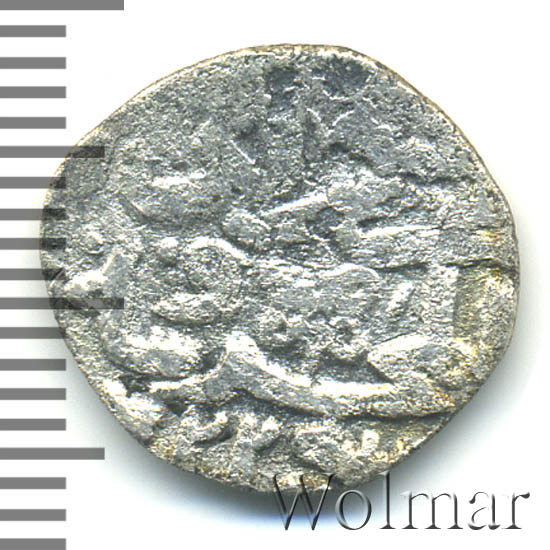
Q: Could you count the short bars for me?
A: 15